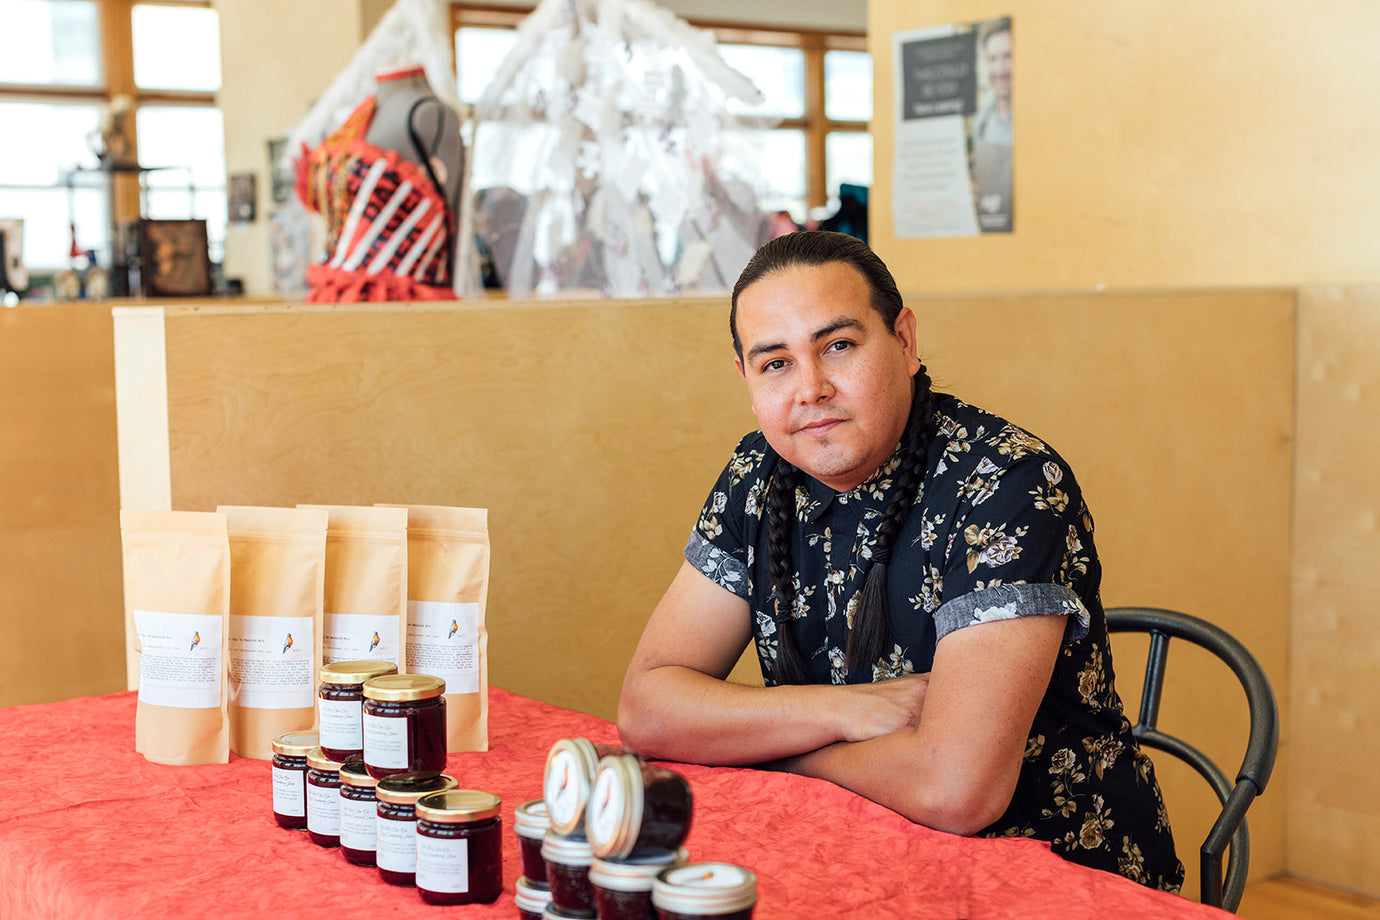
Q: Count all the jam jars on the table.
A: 15